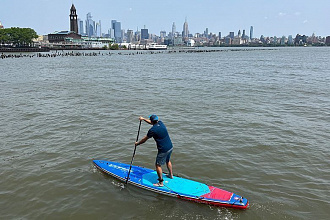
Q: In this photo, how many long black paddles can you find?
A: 1